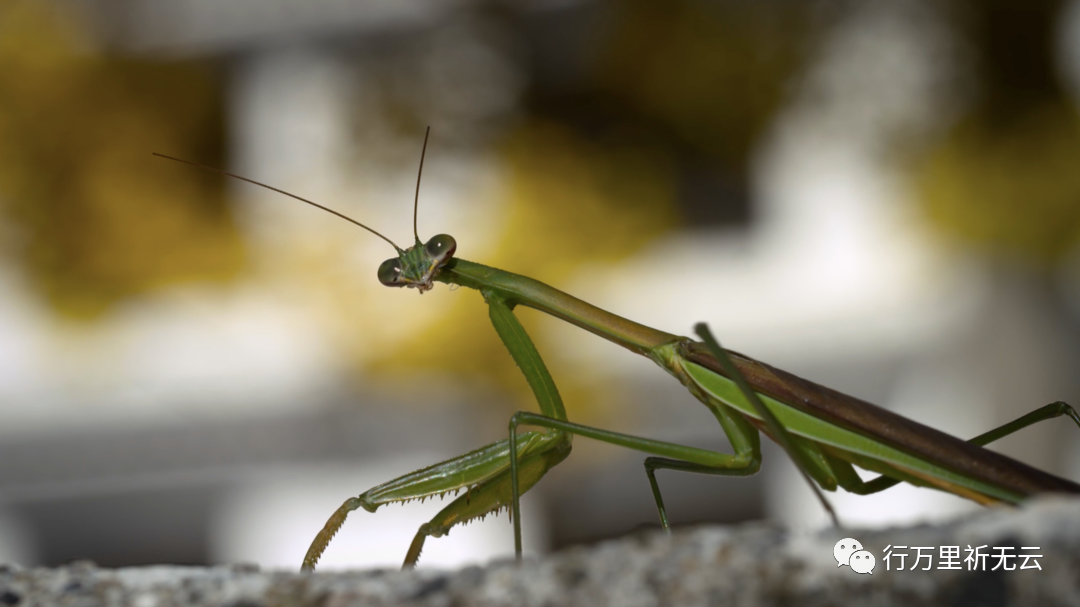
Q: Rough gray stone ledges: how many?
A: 1